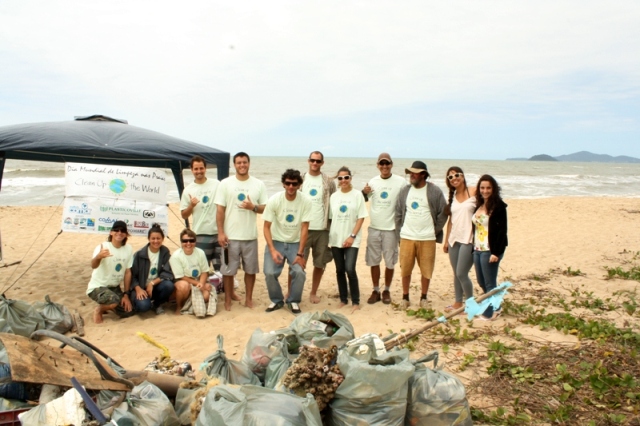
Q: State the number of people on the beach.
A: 12